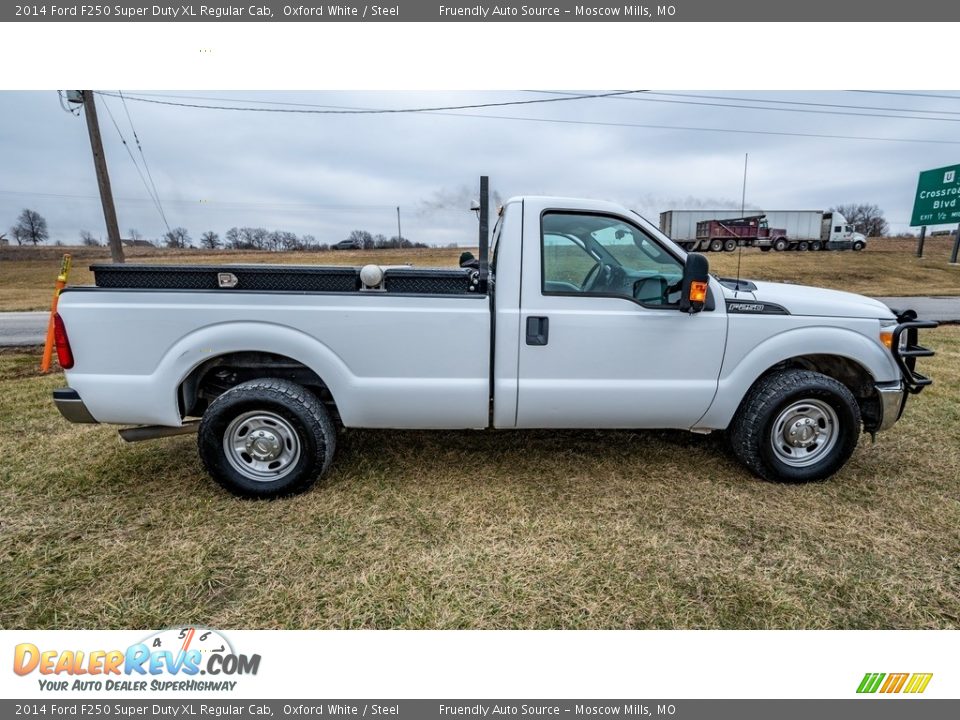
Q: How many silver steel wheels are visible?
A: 2